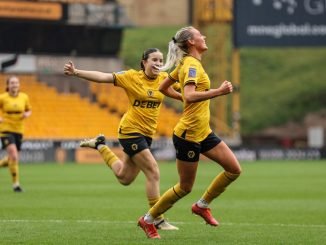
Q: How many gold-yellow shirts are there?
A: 3